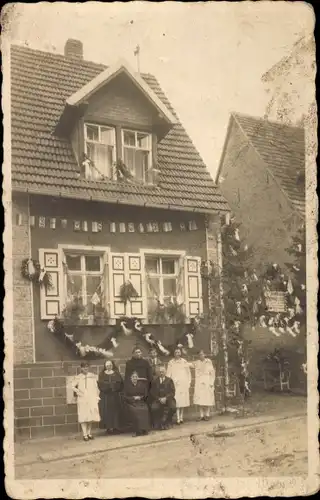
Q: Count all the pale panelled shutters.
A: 4